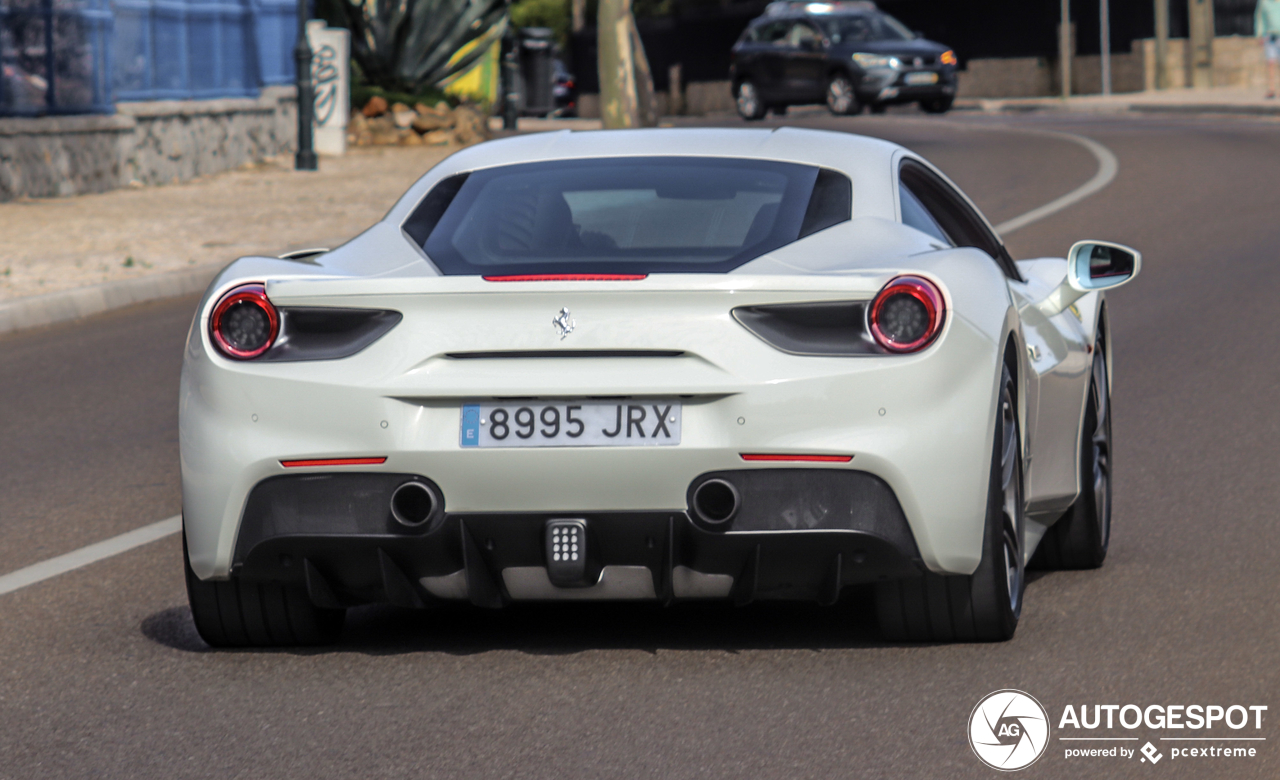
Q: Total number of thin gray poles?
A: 2